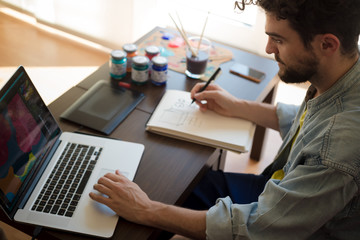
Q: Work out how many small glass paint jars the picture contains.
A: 5